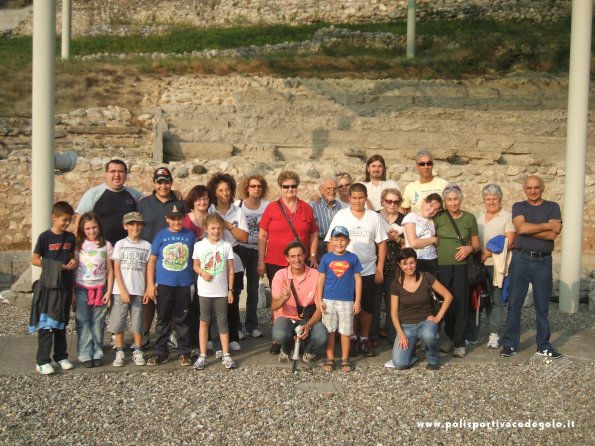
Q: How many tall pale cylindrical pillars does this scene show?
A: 4